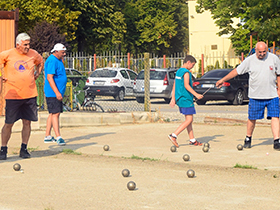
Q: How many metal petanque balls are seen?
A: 10